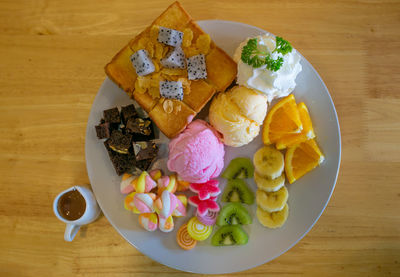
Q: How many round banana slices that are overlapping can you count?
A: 4